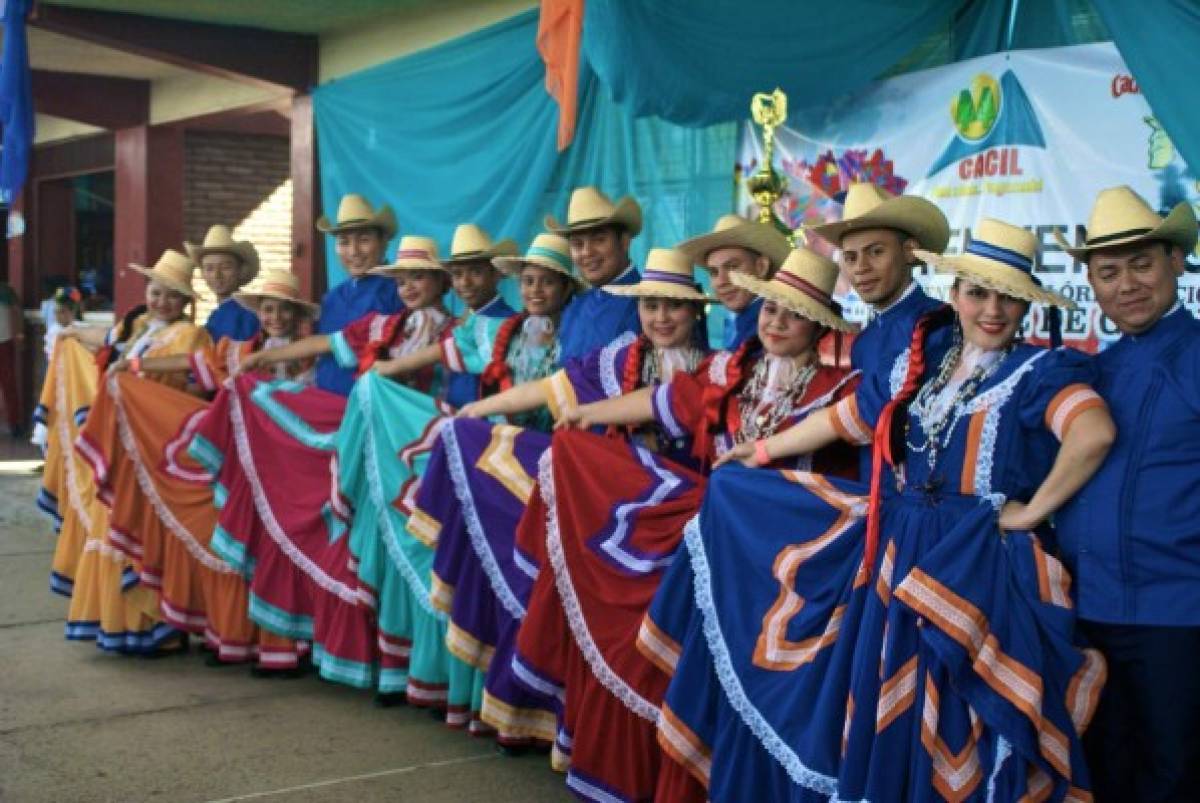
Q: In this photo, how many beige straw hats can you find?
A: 14